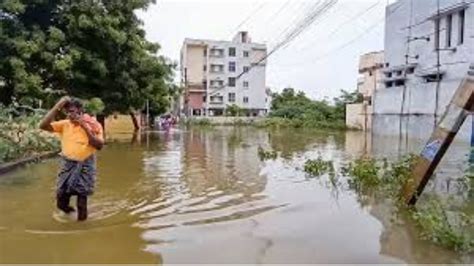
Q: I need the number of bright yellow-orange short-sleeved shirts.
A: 1